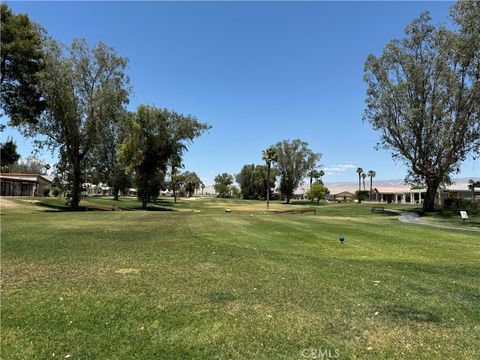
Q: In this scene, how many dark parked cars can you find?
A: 0